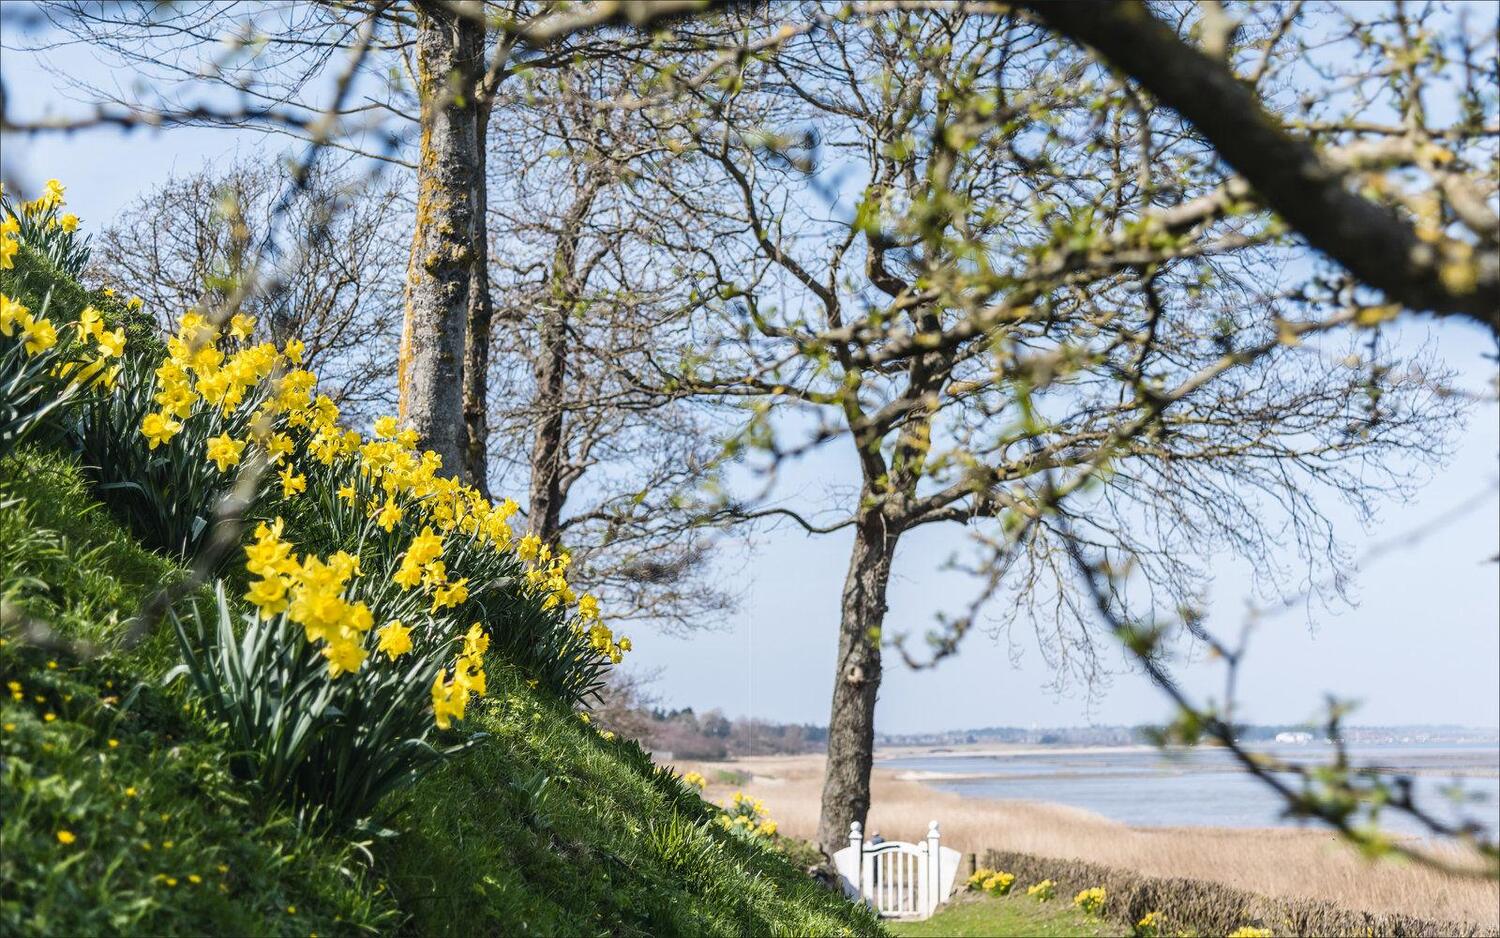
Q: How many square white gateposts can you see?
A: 2